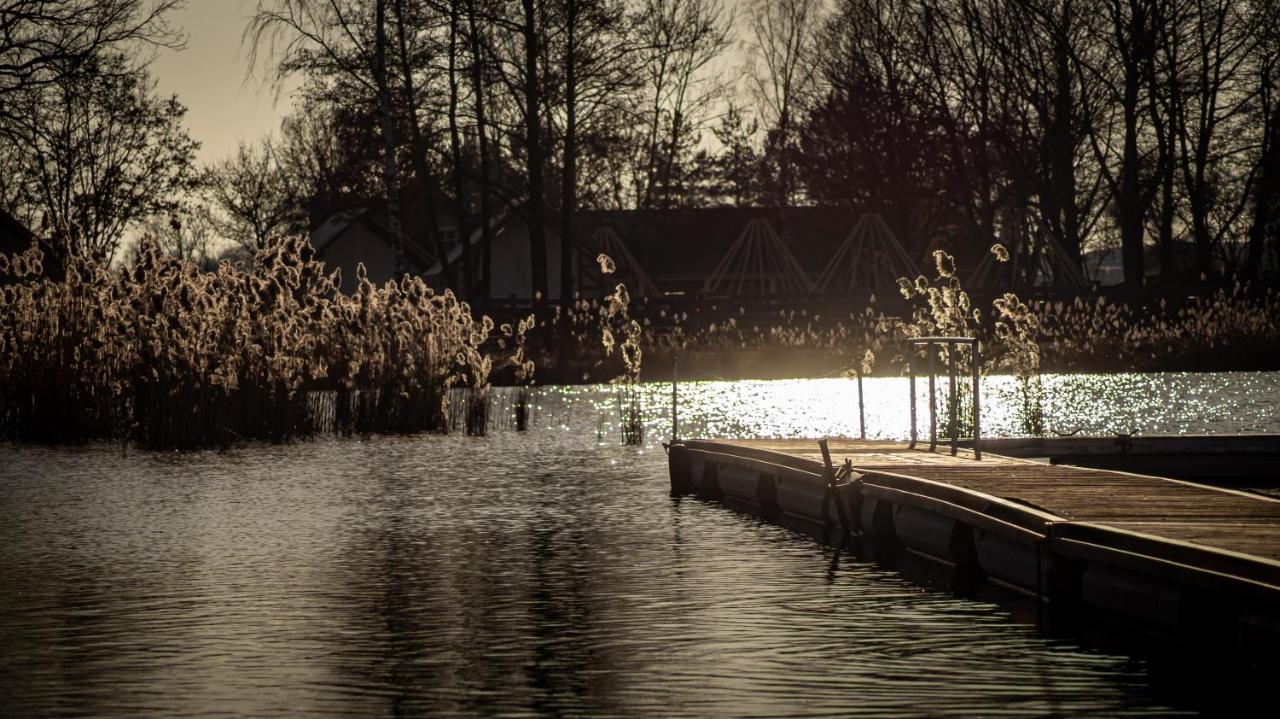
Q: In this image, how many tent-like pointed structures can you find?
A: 4